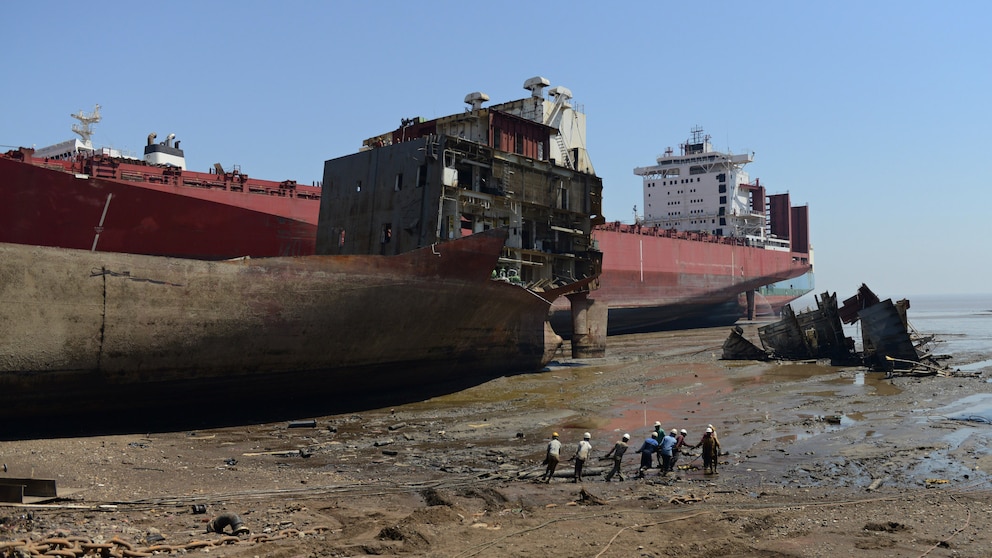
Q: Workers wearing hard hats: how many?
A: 9